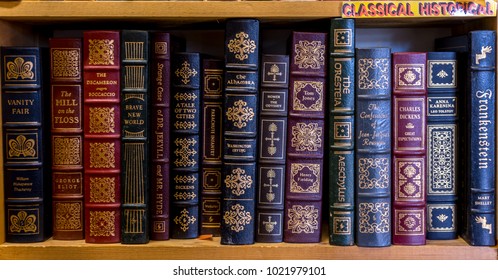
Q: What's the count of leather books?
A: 15